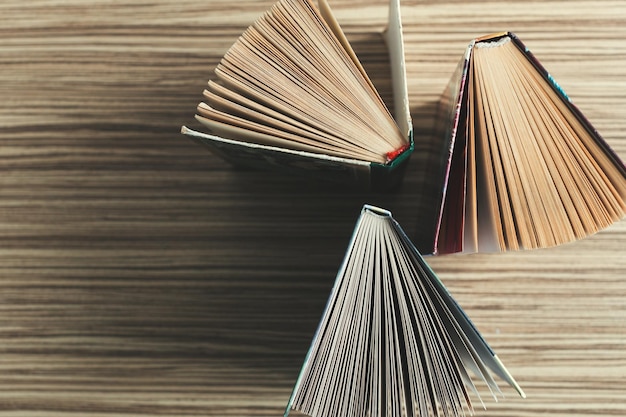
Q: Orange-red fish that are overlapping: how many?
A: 0